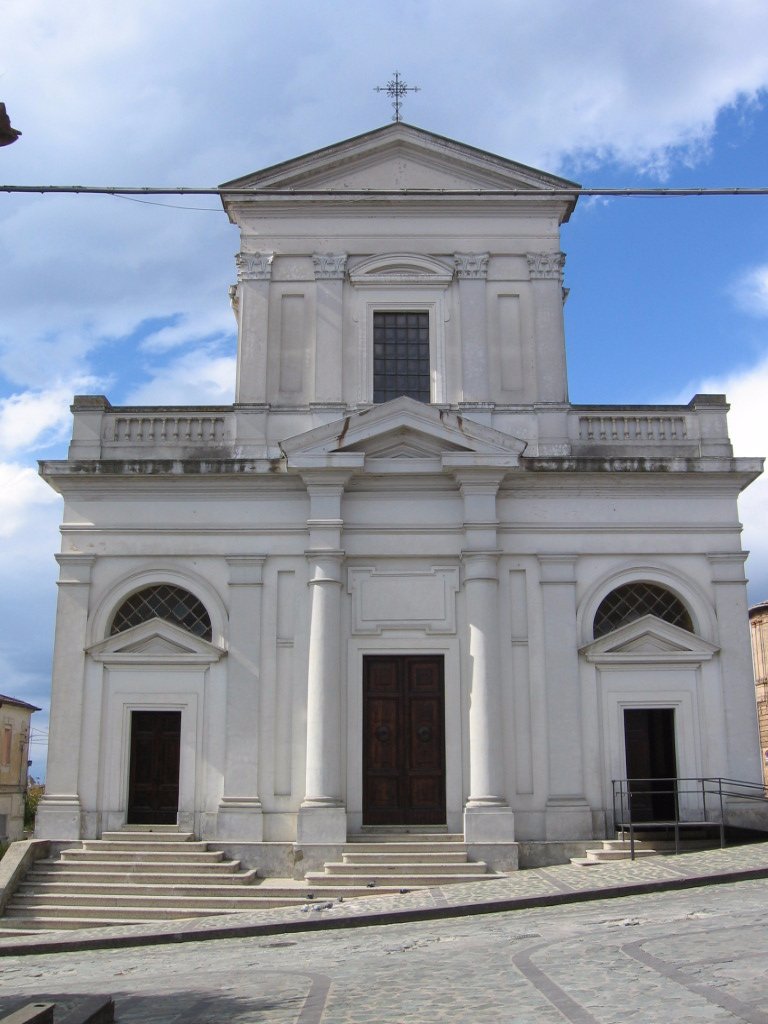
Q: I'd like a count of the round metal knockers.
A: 2